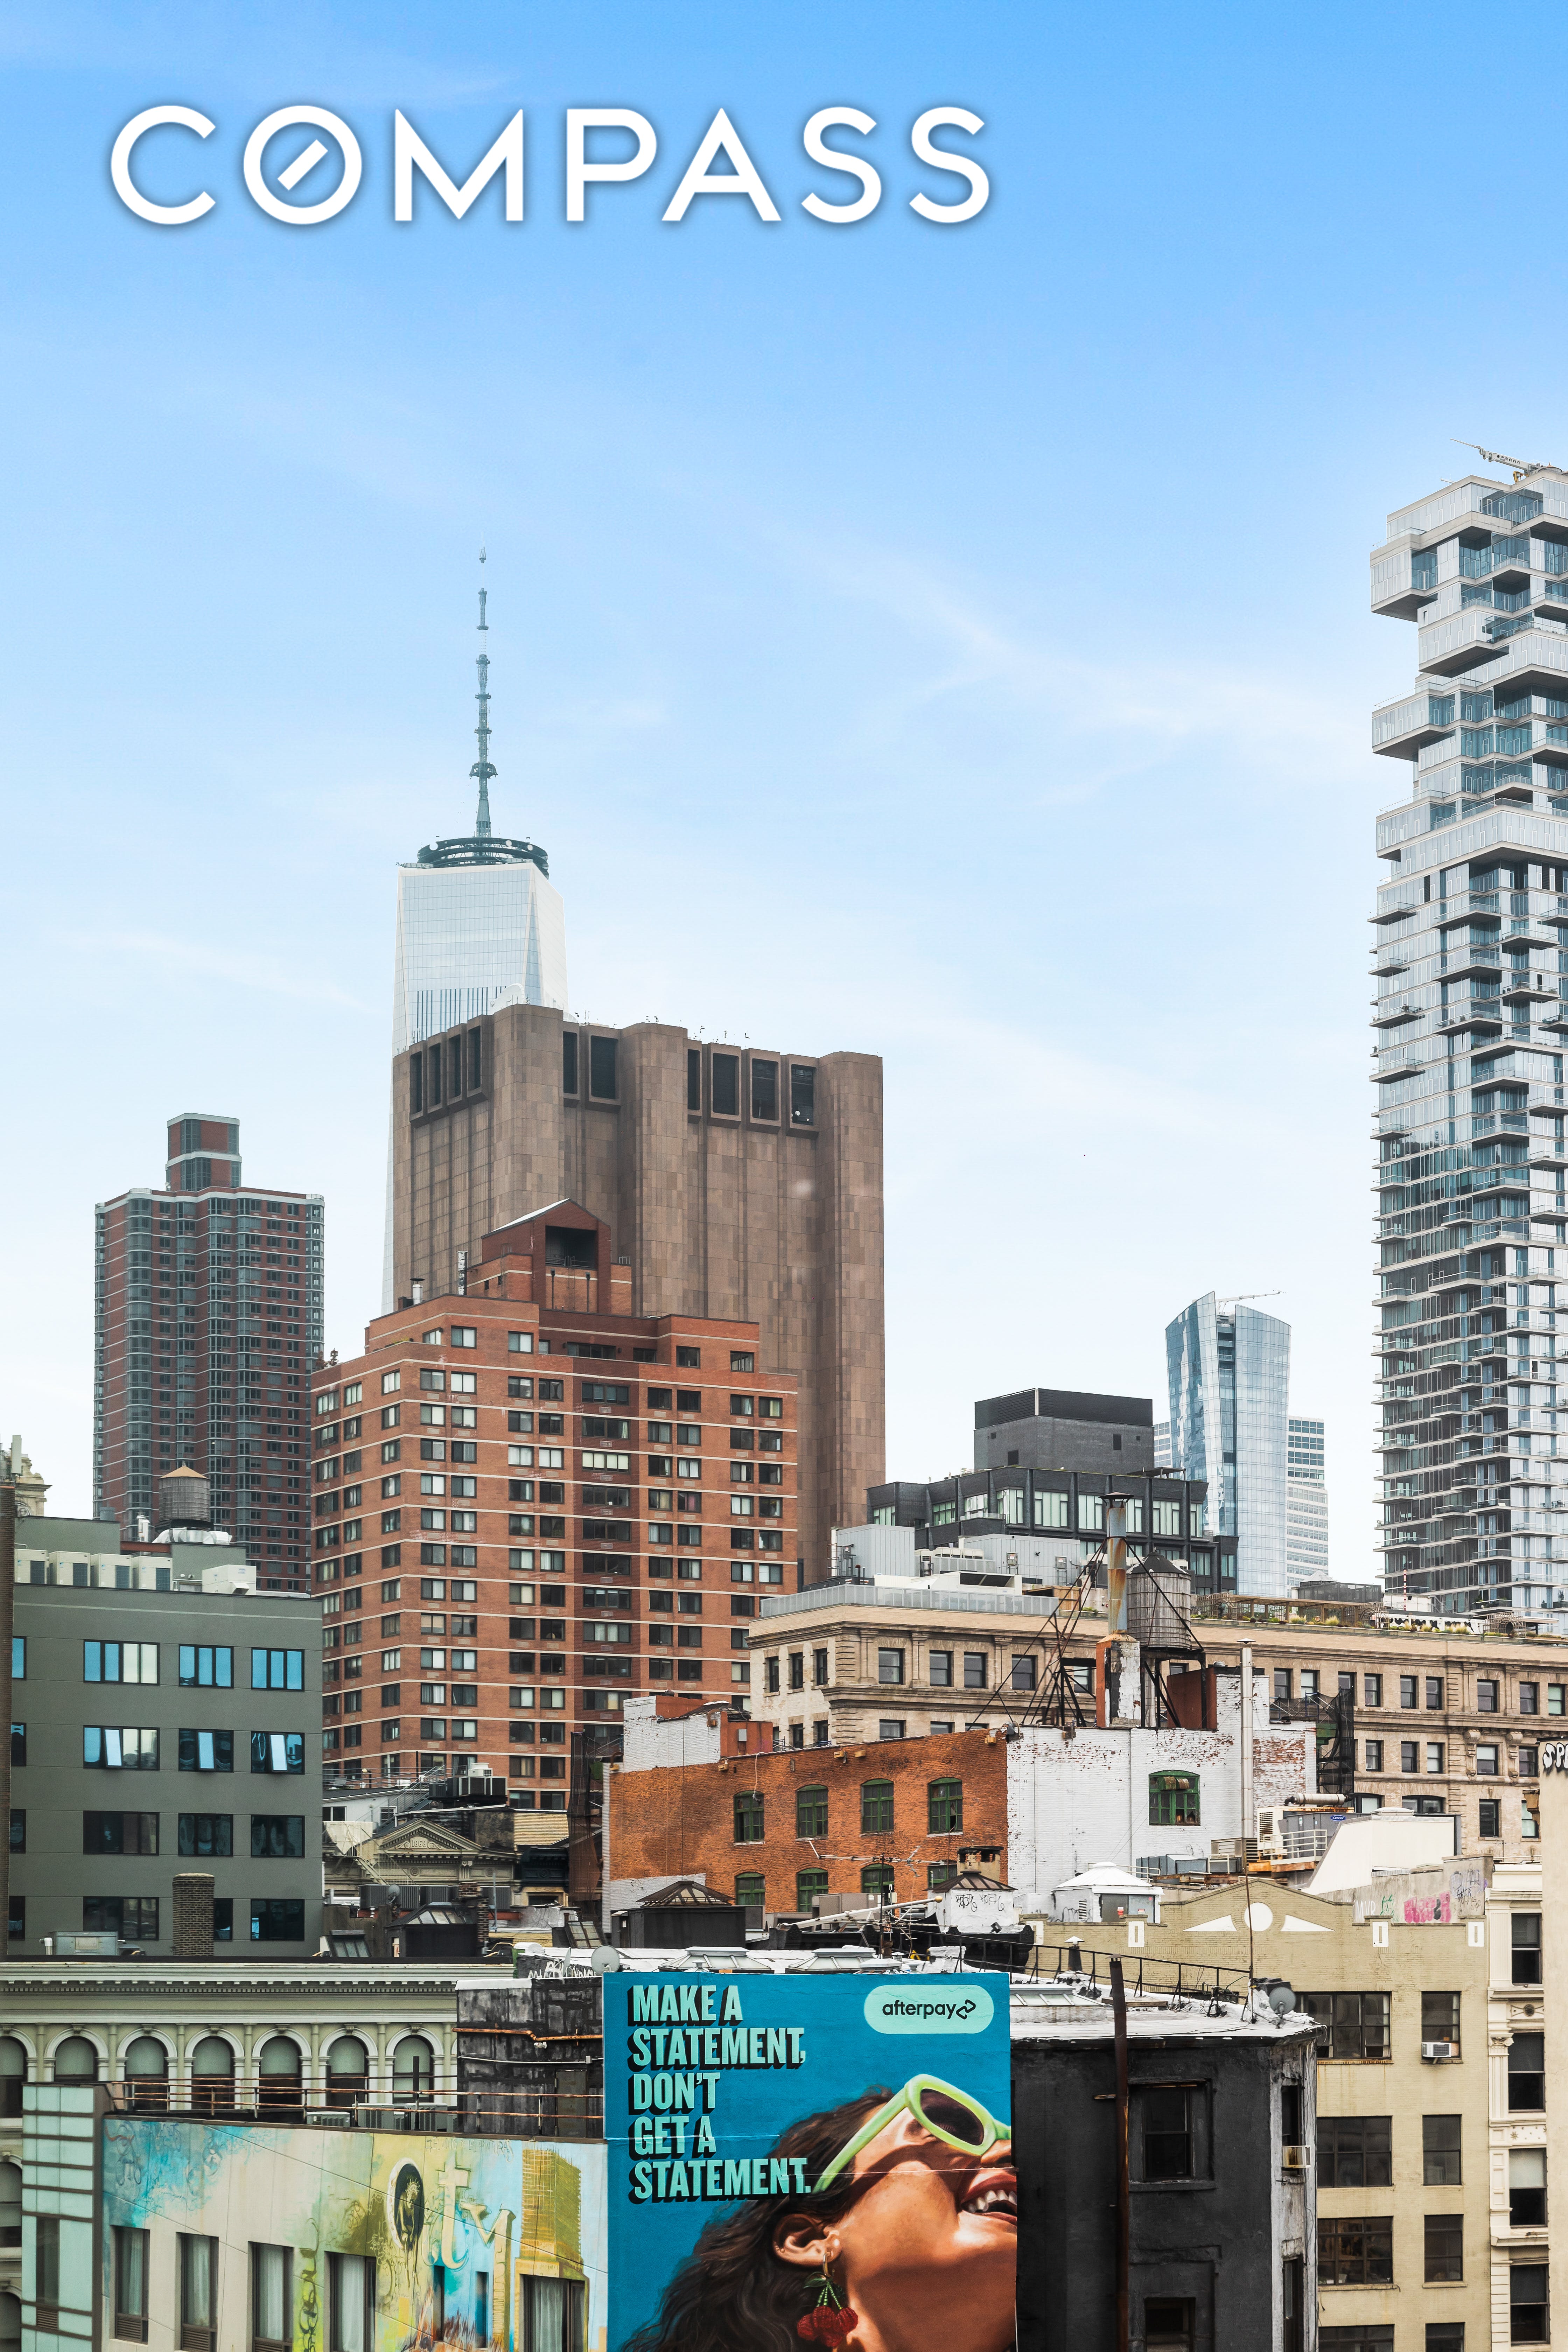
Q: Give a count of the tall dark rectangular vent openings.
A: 10